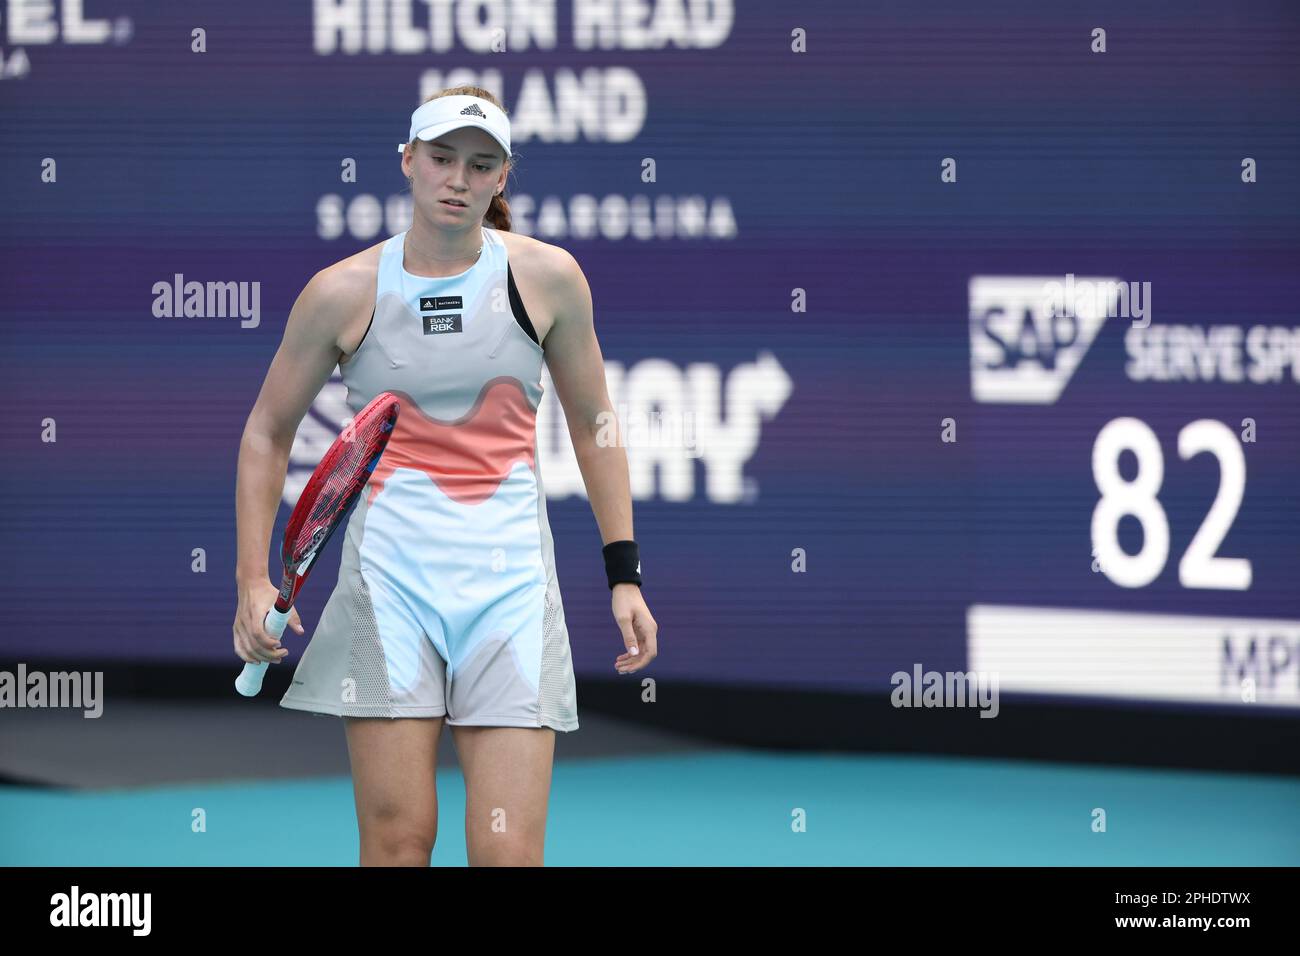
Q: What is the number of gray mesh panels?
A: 2